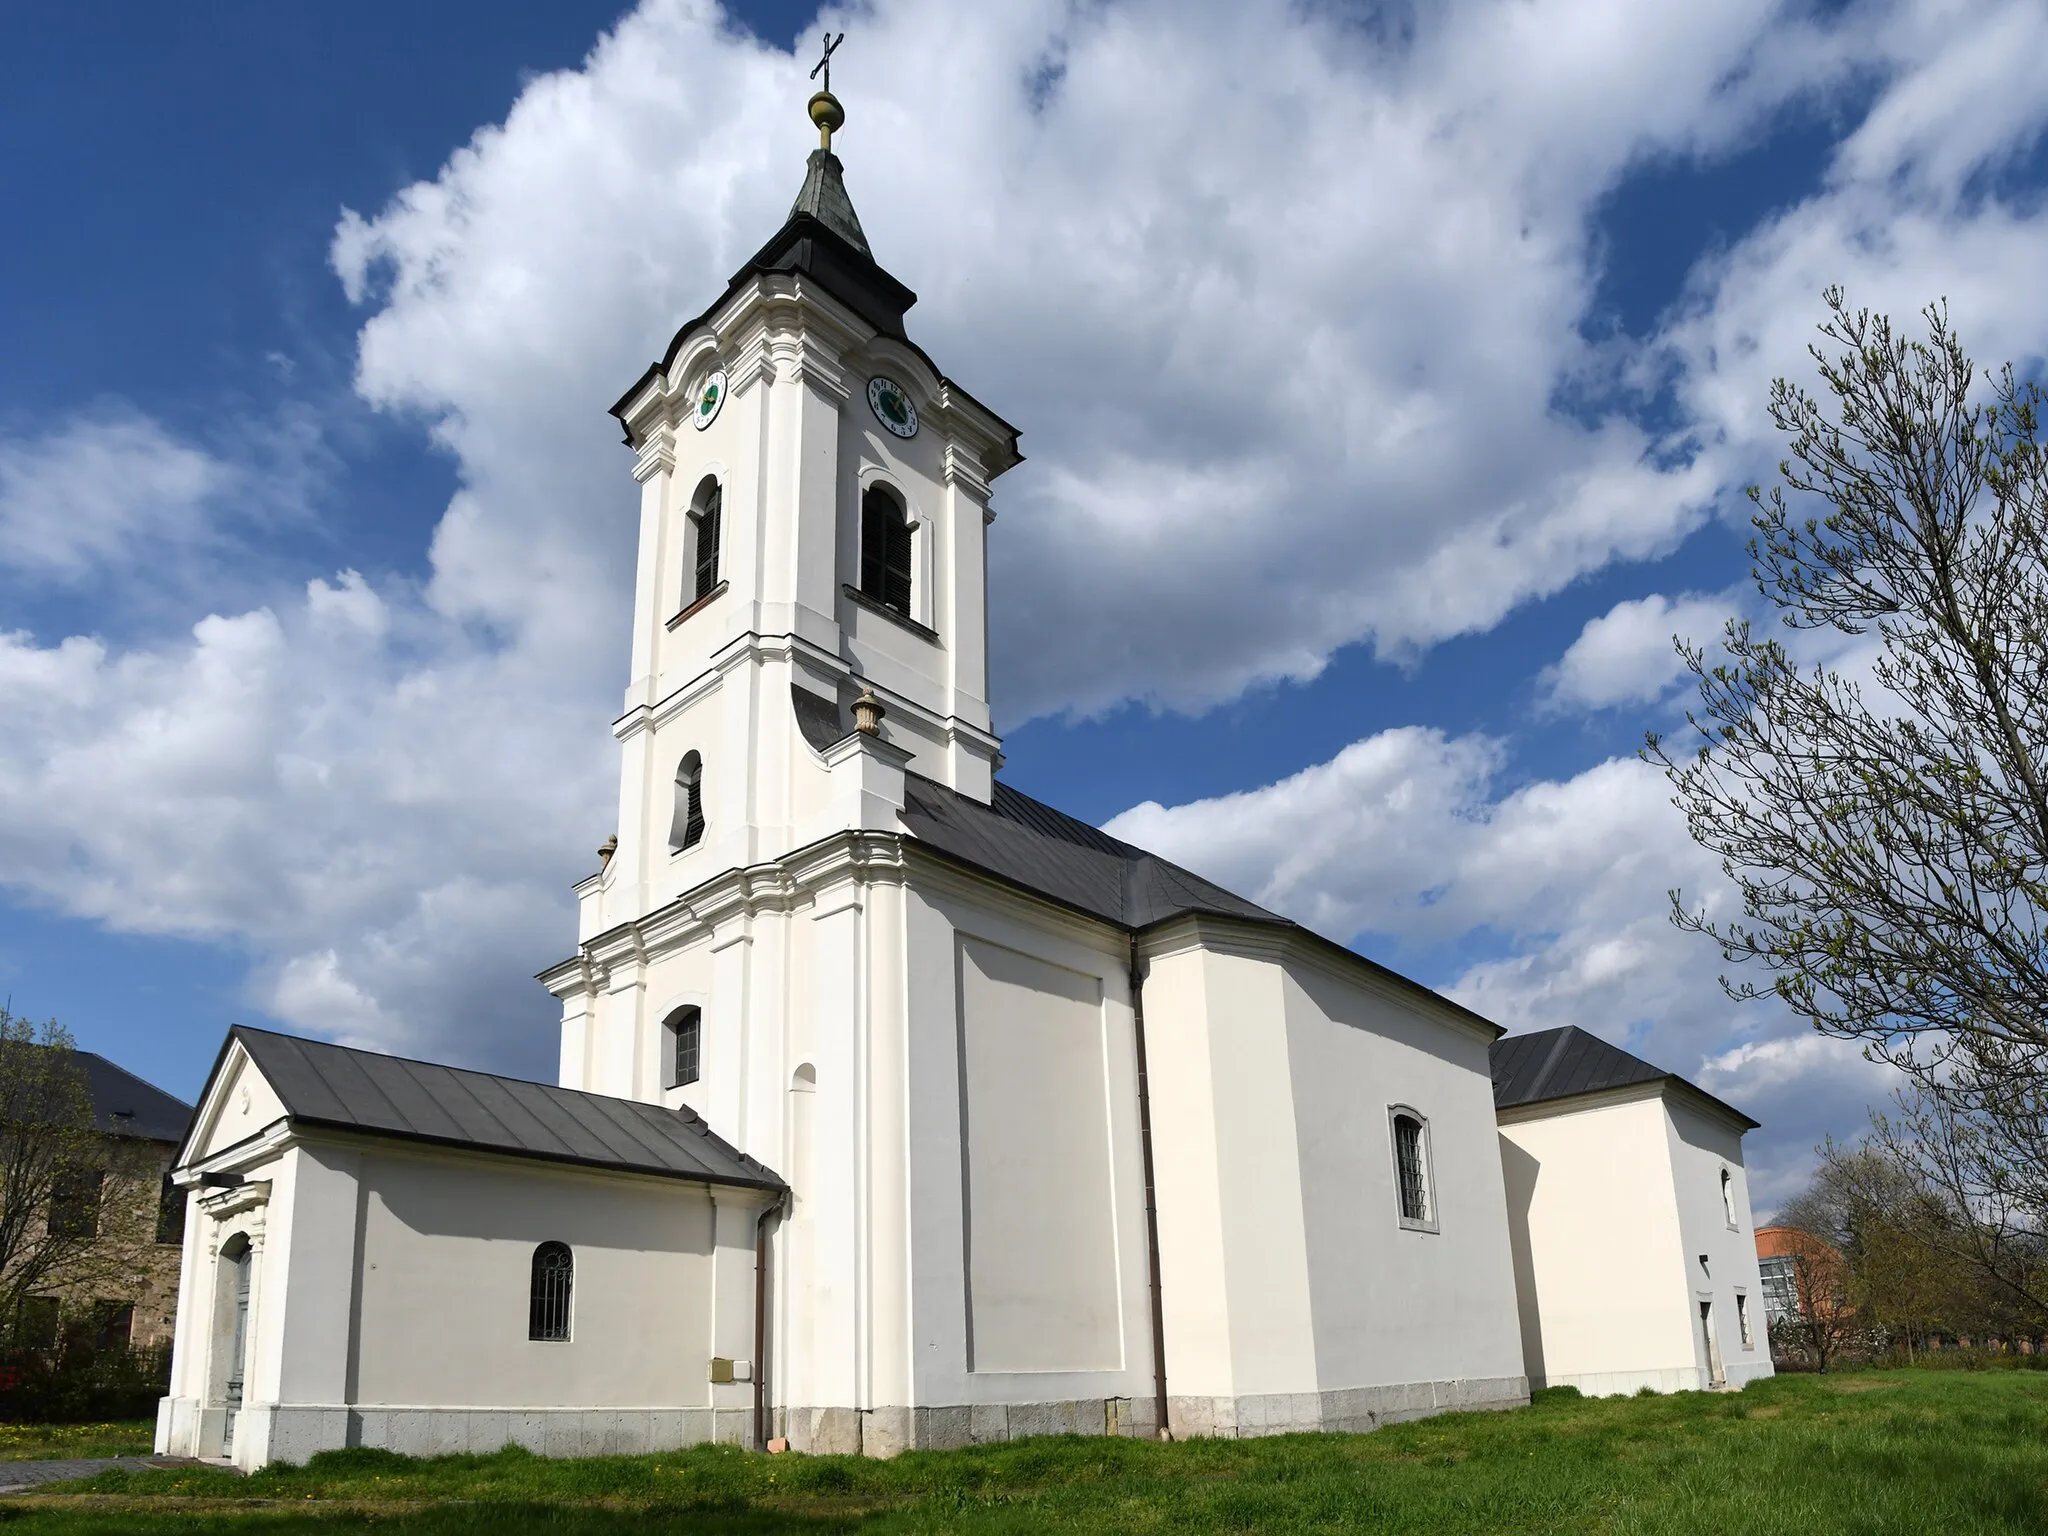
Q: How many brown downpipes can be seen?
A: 2